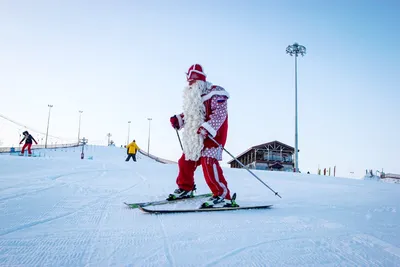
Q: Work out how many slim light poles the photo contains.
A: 5